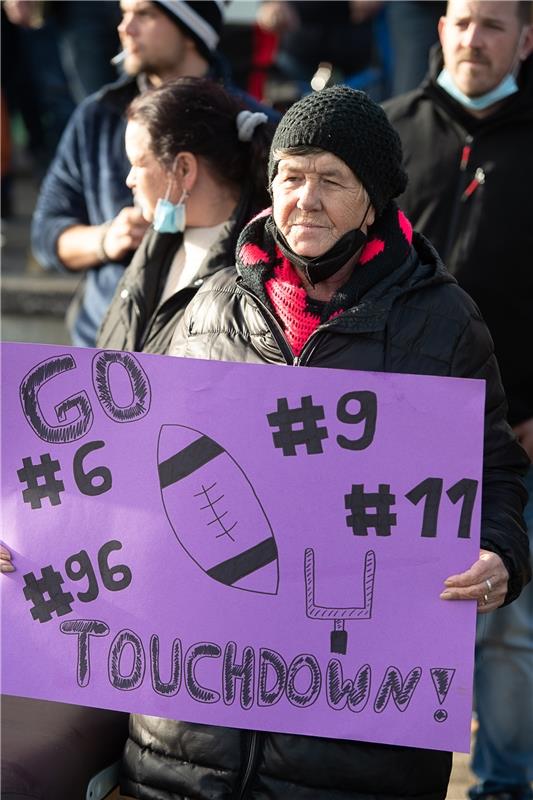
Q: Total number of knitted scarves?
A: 1